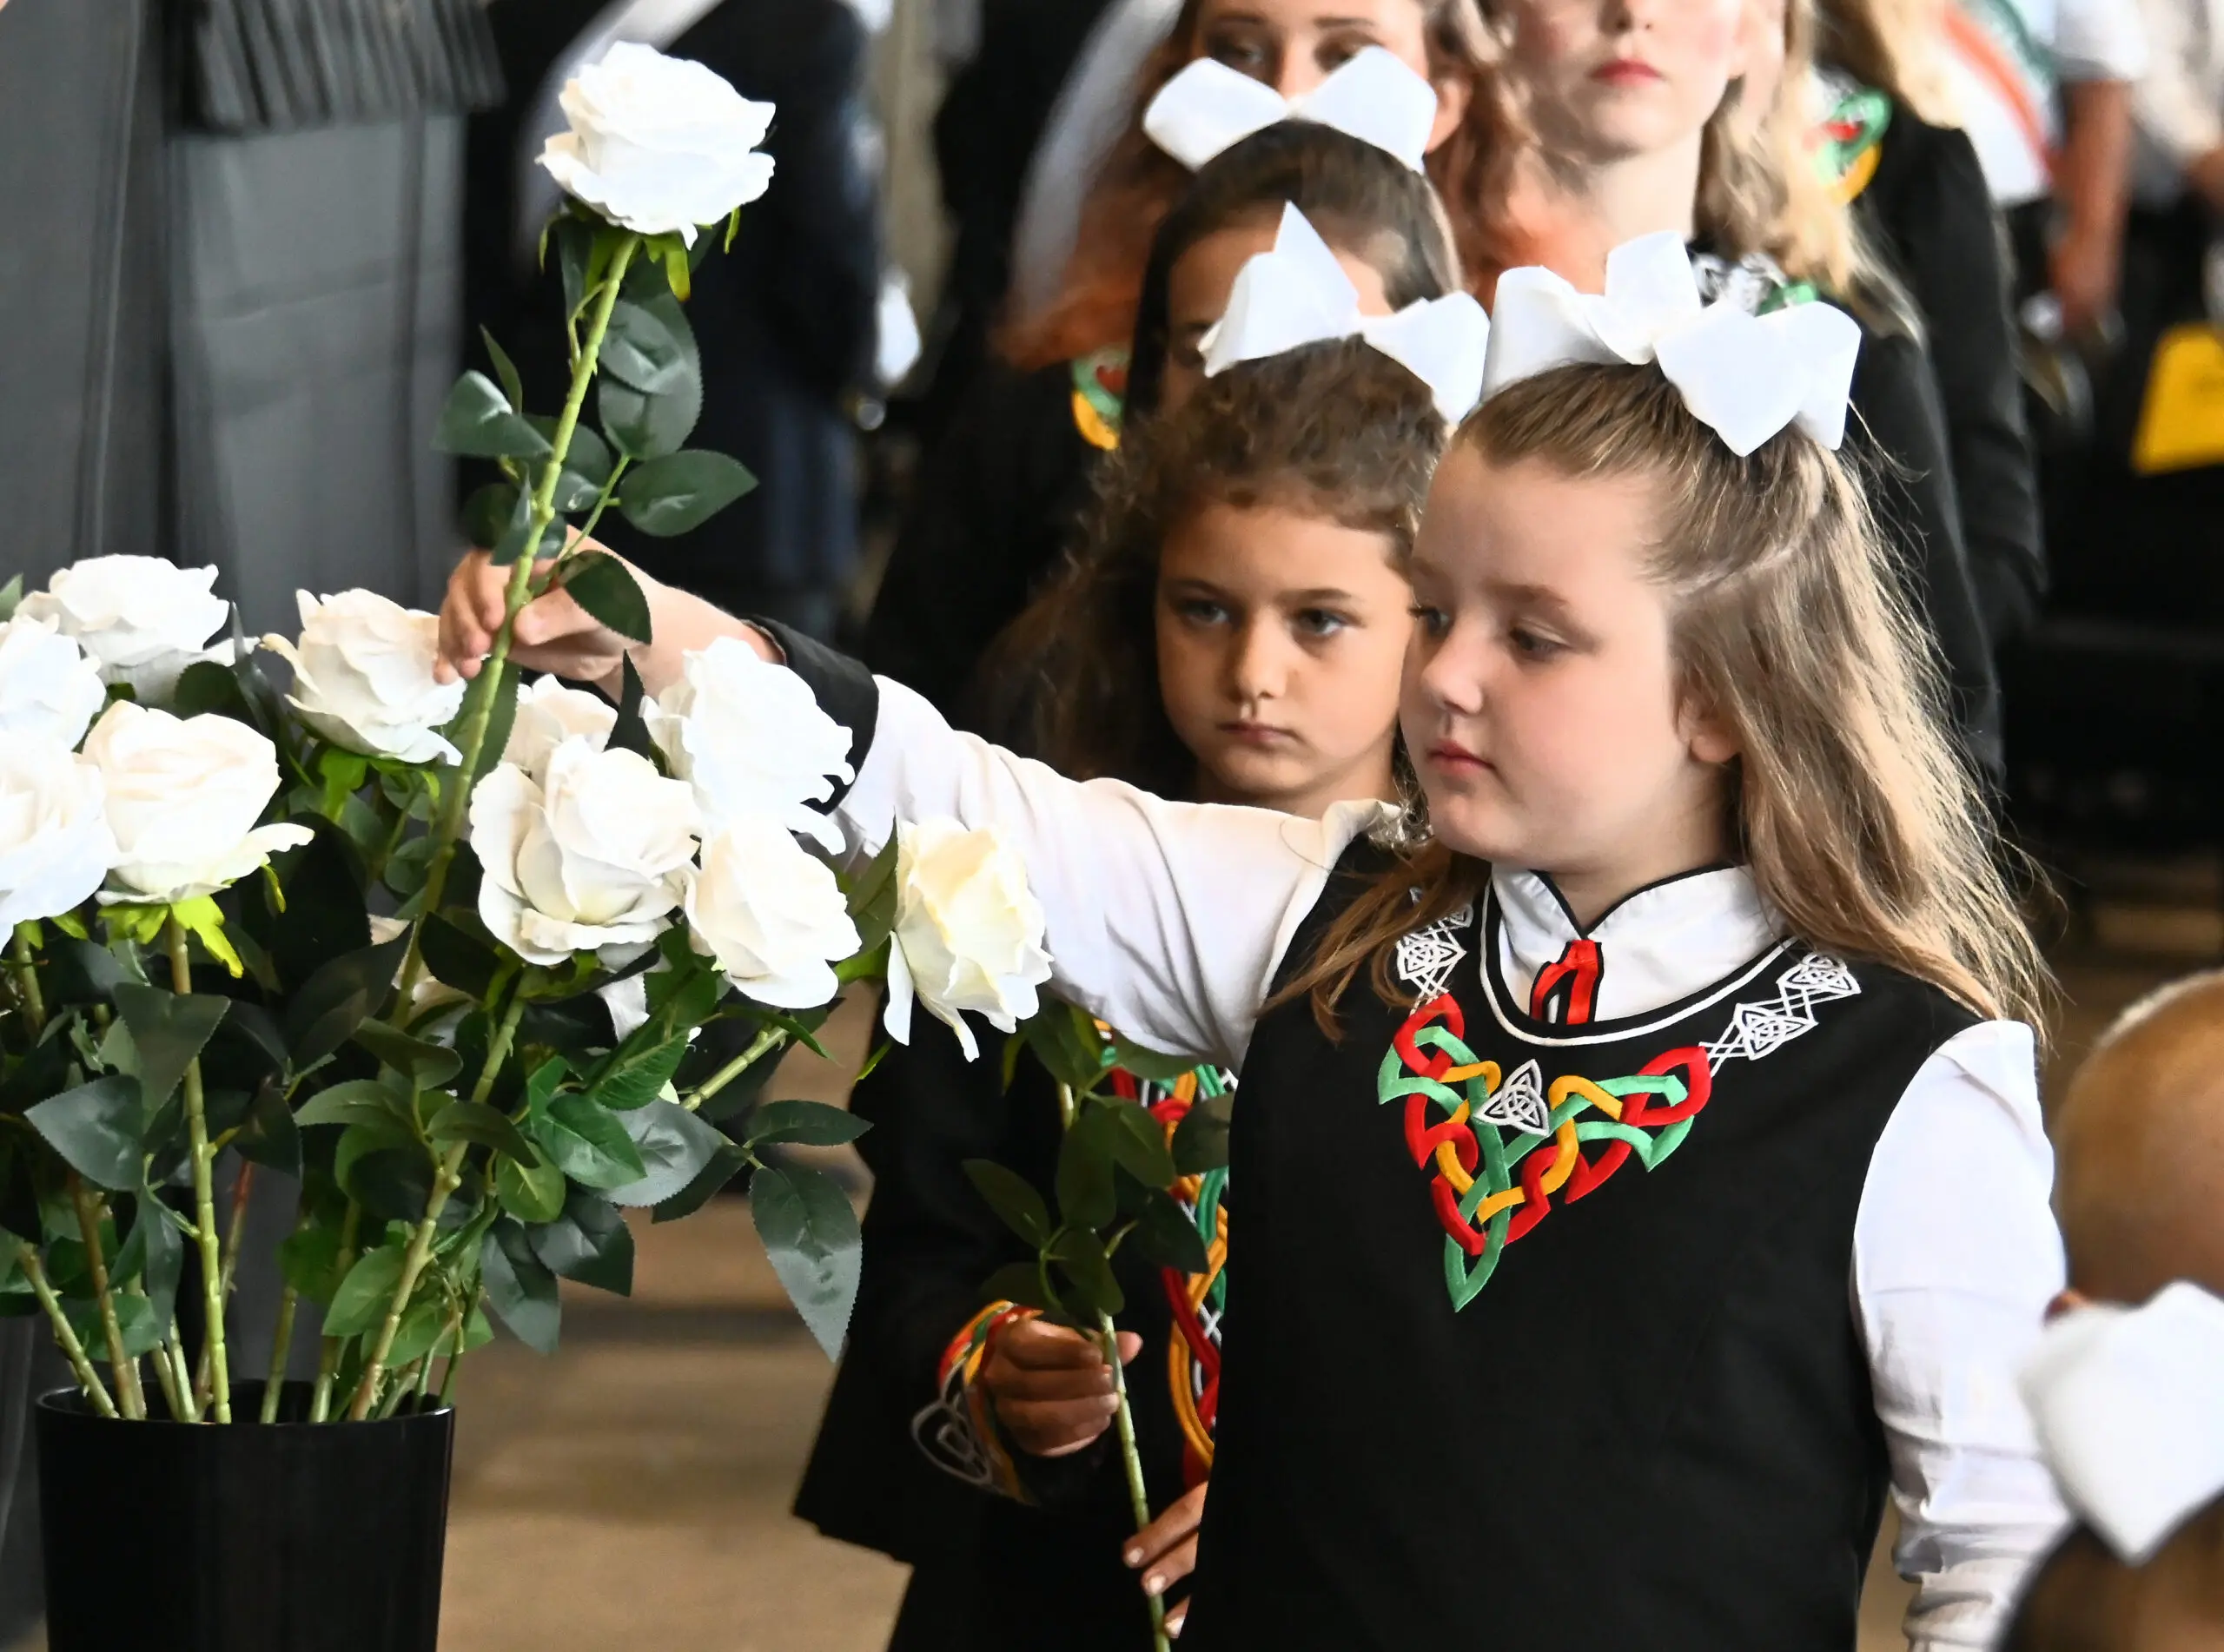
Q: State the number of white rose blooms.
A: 11